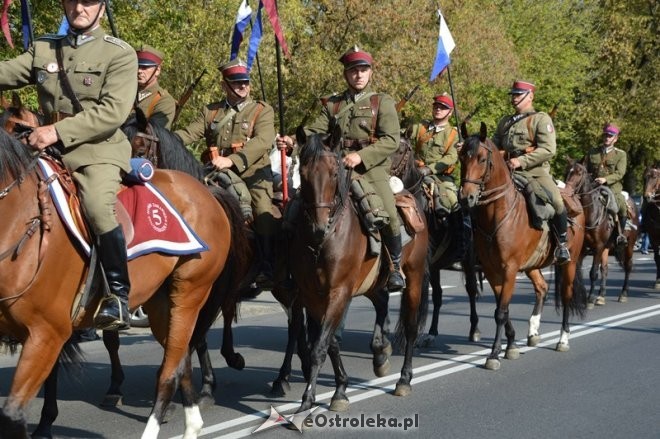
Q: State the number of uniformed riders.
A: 7